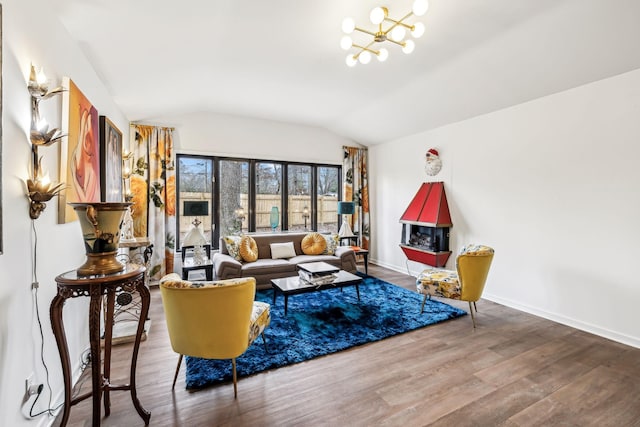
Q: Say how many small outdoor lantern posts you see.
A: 2